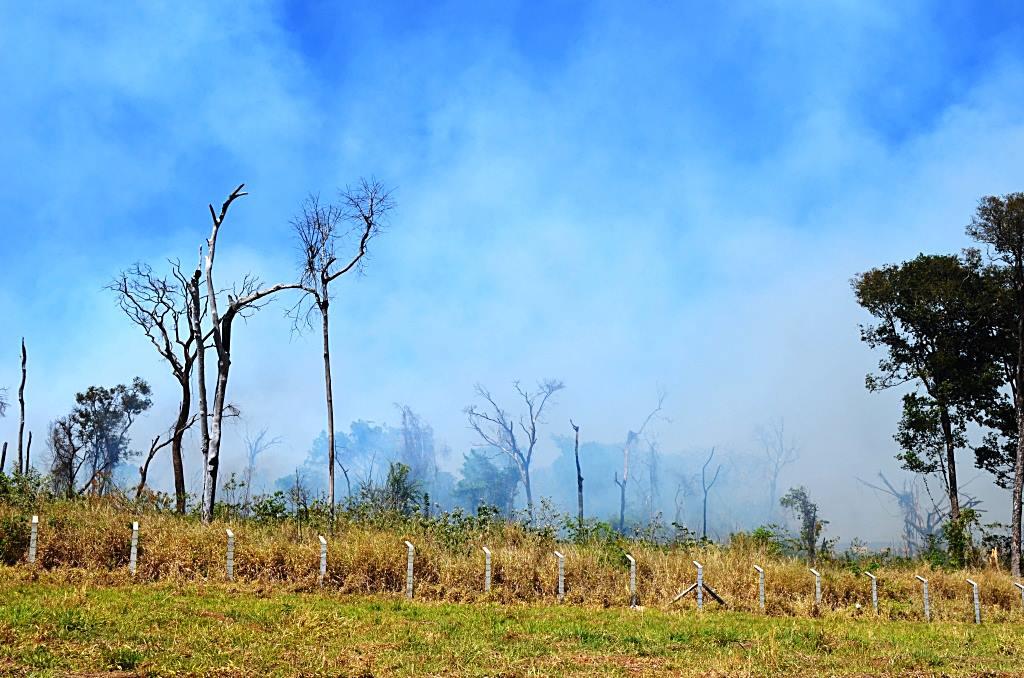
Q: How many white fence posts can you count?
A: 15